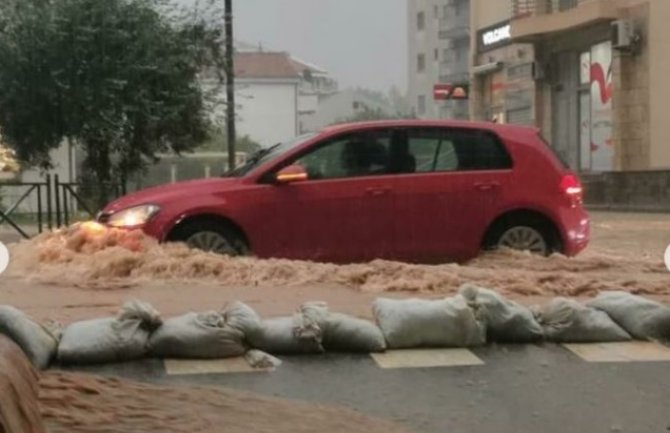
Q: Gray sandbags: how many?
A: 9